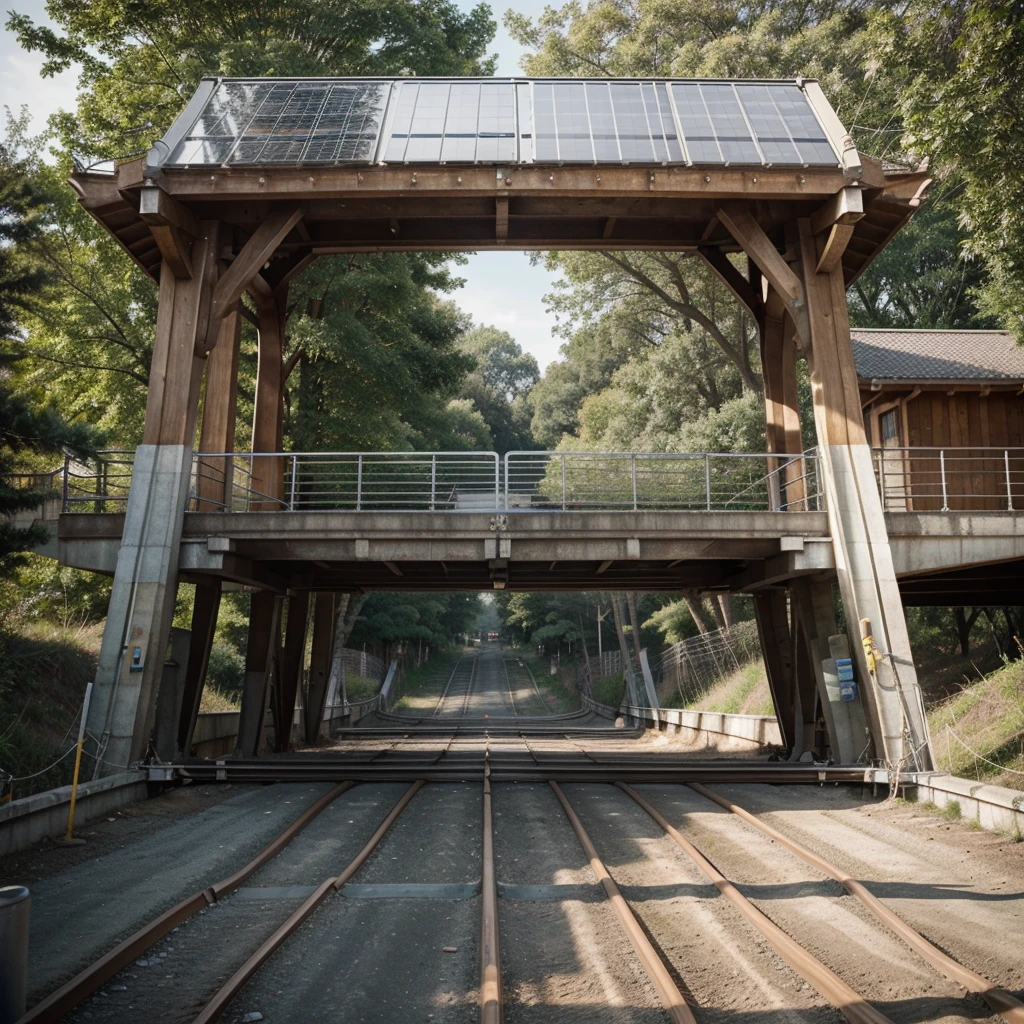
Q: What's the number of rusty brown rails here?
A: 6